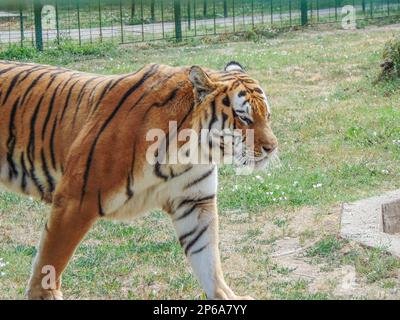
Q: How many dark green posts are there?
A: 3